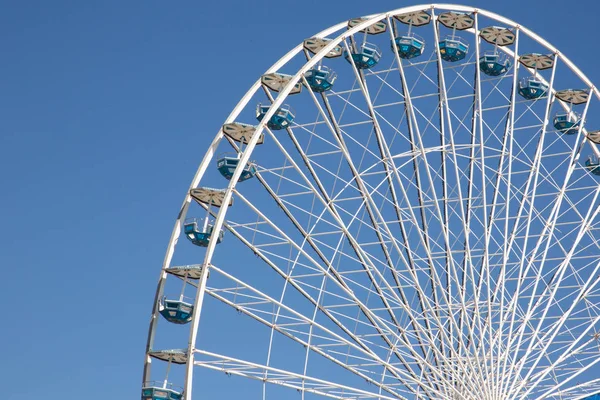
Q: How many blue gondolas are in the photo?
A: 13